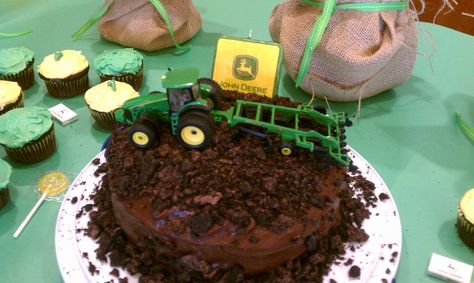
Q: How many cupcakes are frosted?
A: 8